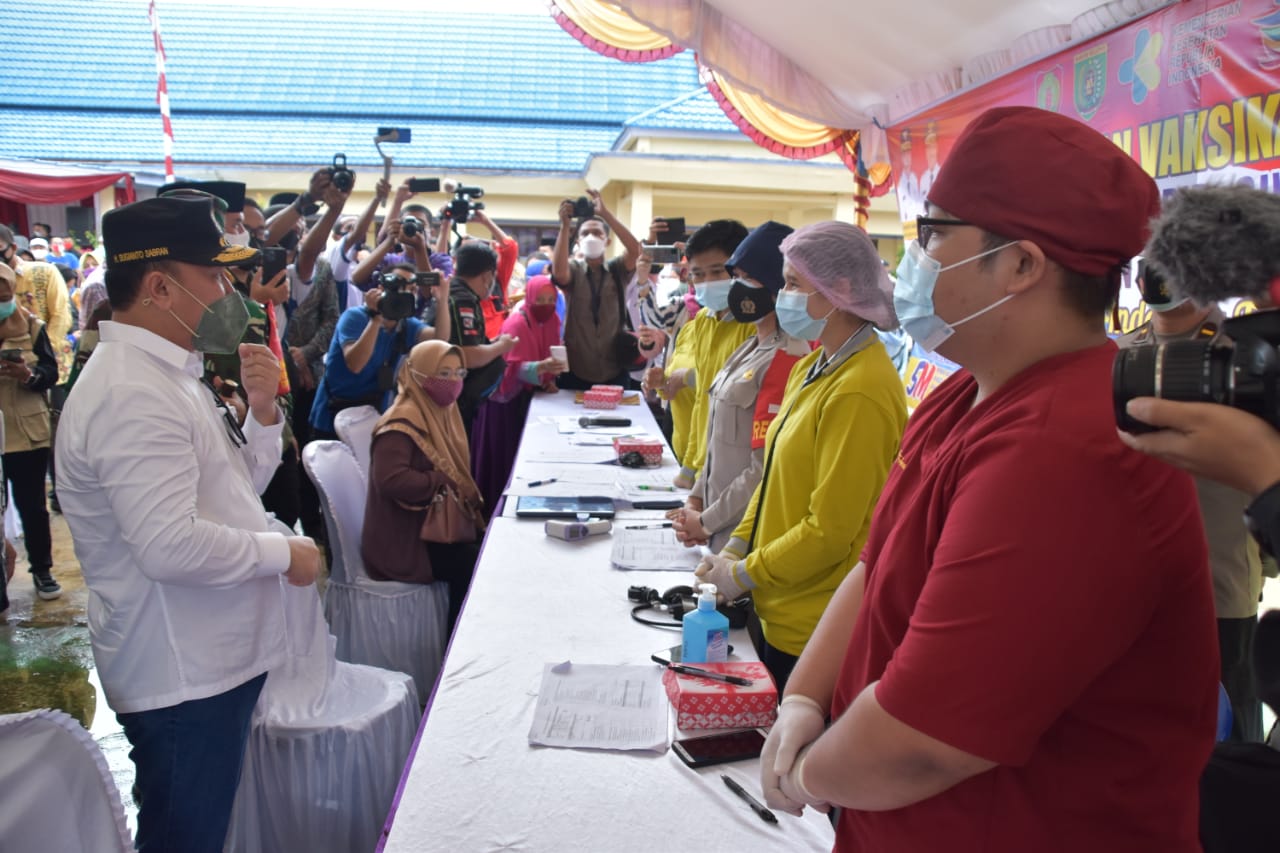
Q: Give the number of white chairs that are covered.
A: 4